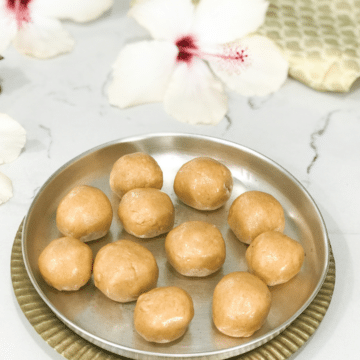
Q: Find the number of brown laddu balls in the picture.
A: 11